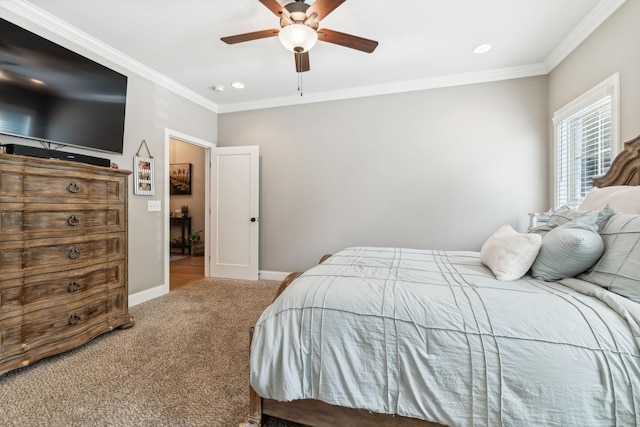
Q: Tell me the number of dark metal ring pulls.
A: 5